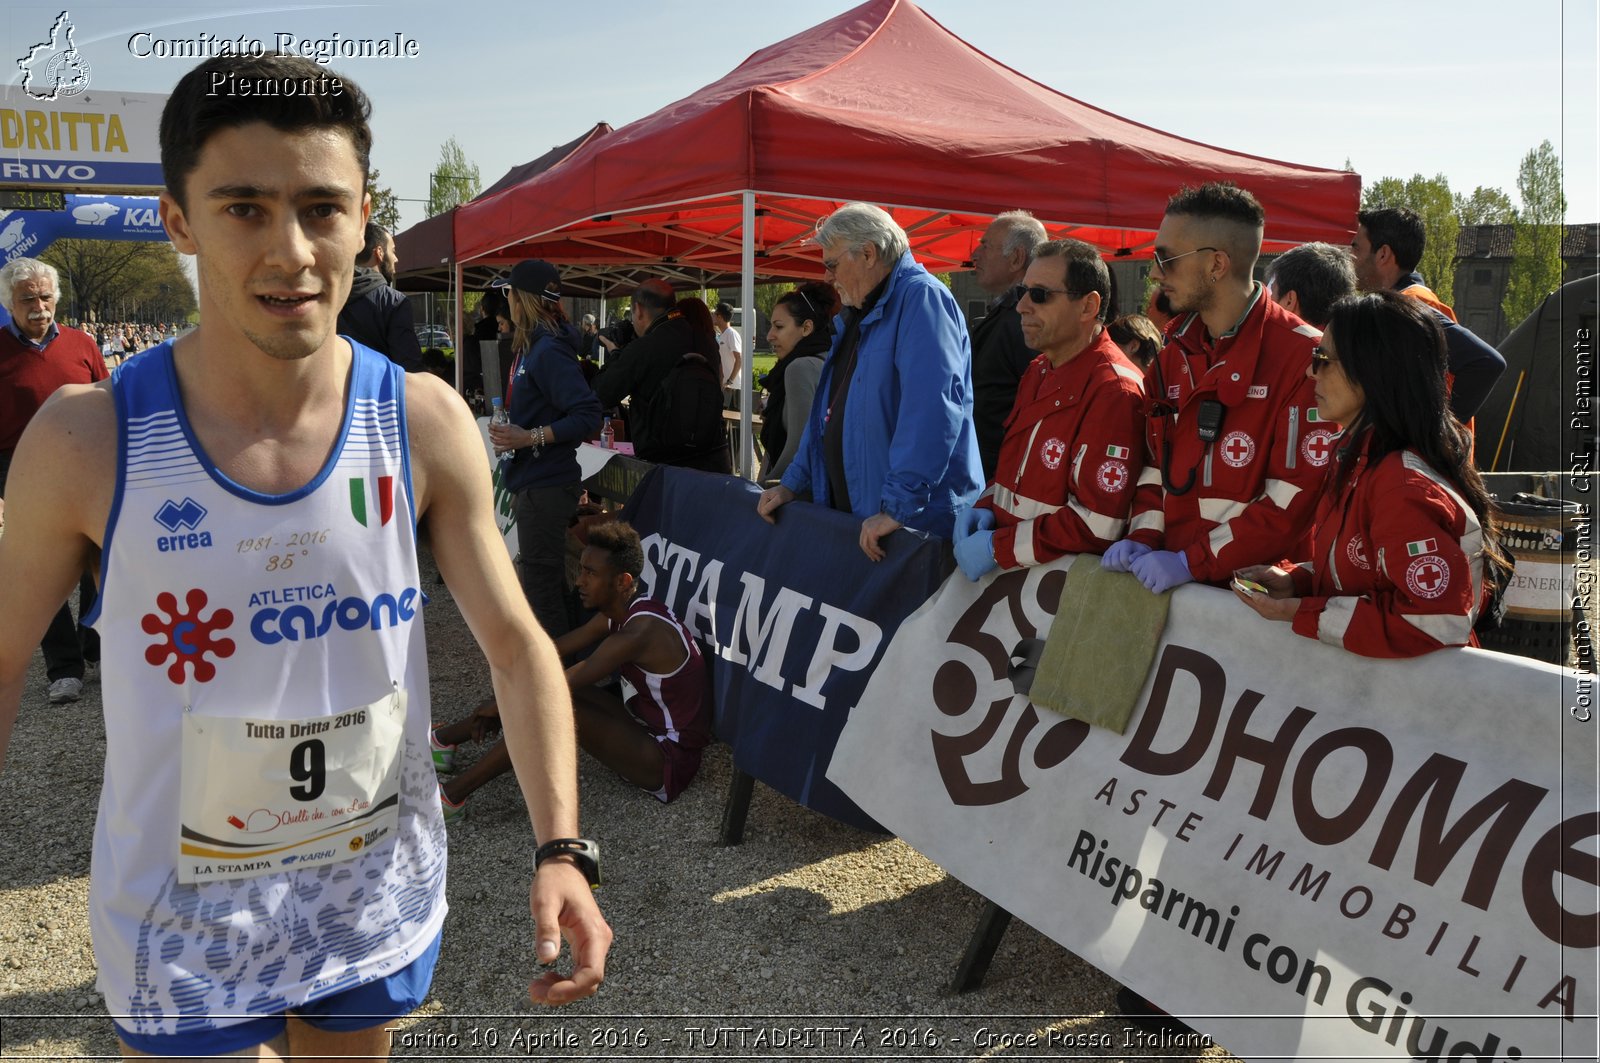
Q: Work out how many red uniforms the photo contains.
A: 3